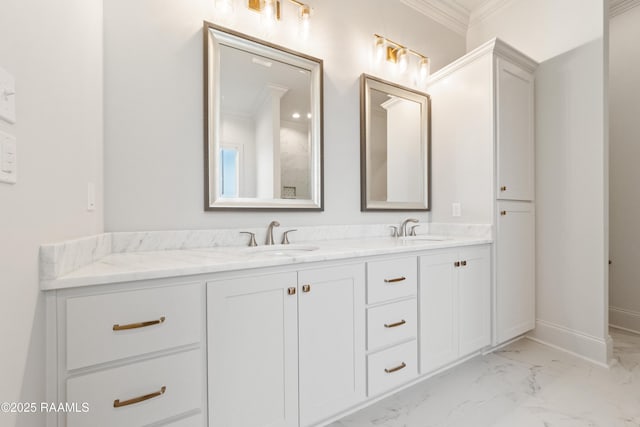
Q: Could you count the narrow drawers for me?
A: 3